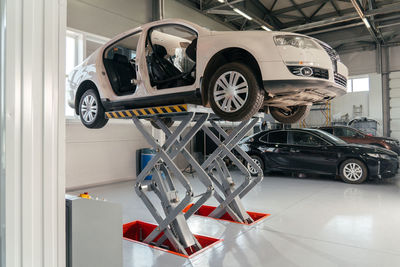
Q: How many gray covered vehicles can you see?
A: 0